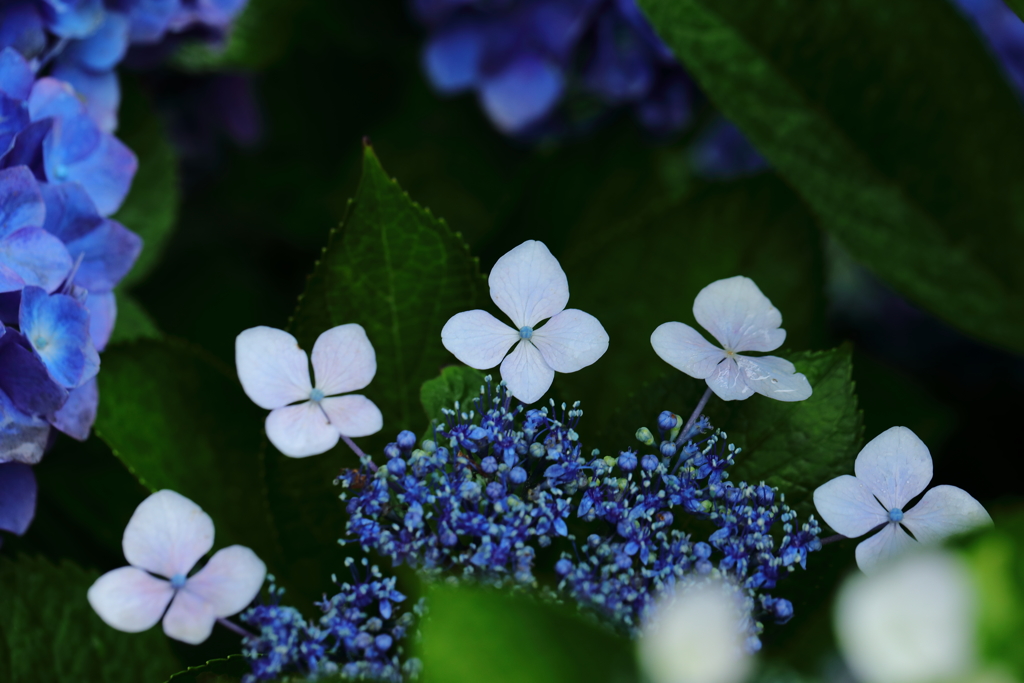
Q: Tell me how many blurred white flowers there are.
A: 2